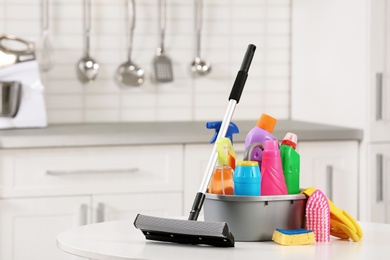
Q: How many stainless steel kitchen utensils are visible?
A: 5